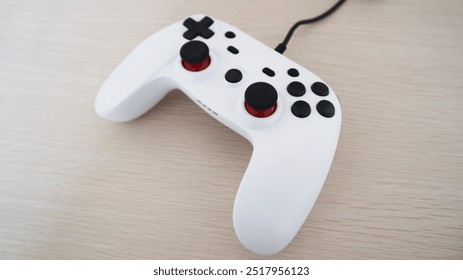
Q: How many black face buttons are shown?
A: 4